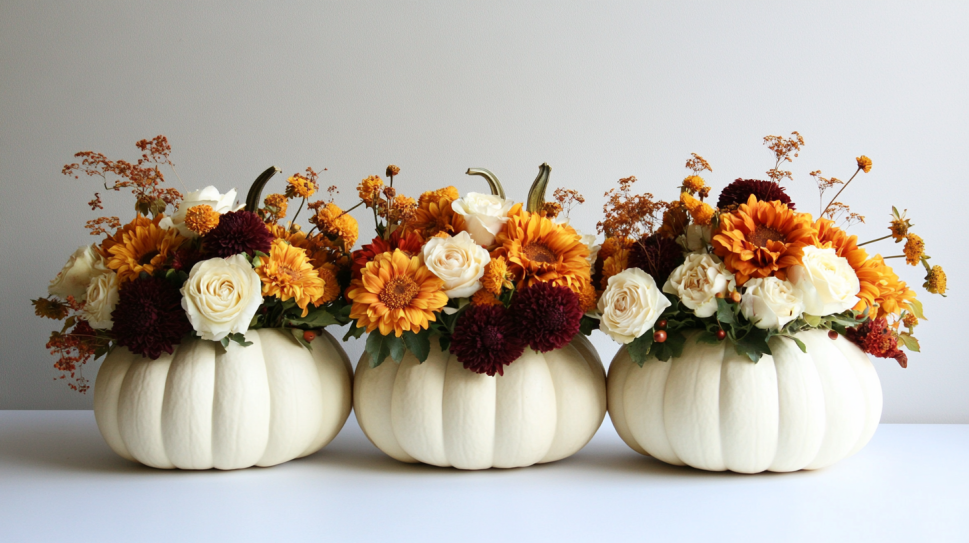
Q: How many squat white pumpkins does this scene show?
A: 3